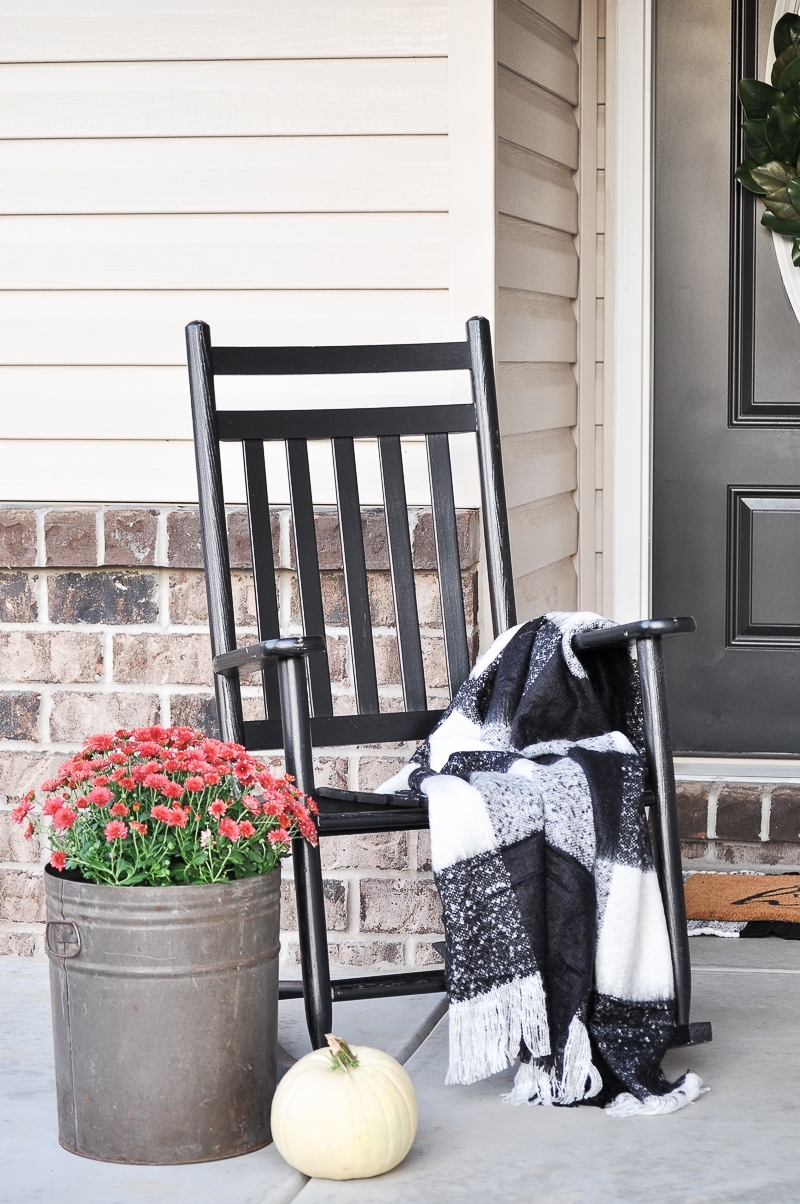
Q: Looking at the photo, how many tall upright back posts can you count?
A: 2